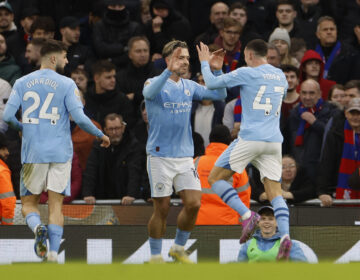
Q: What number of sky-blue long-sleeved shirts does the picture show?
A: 3